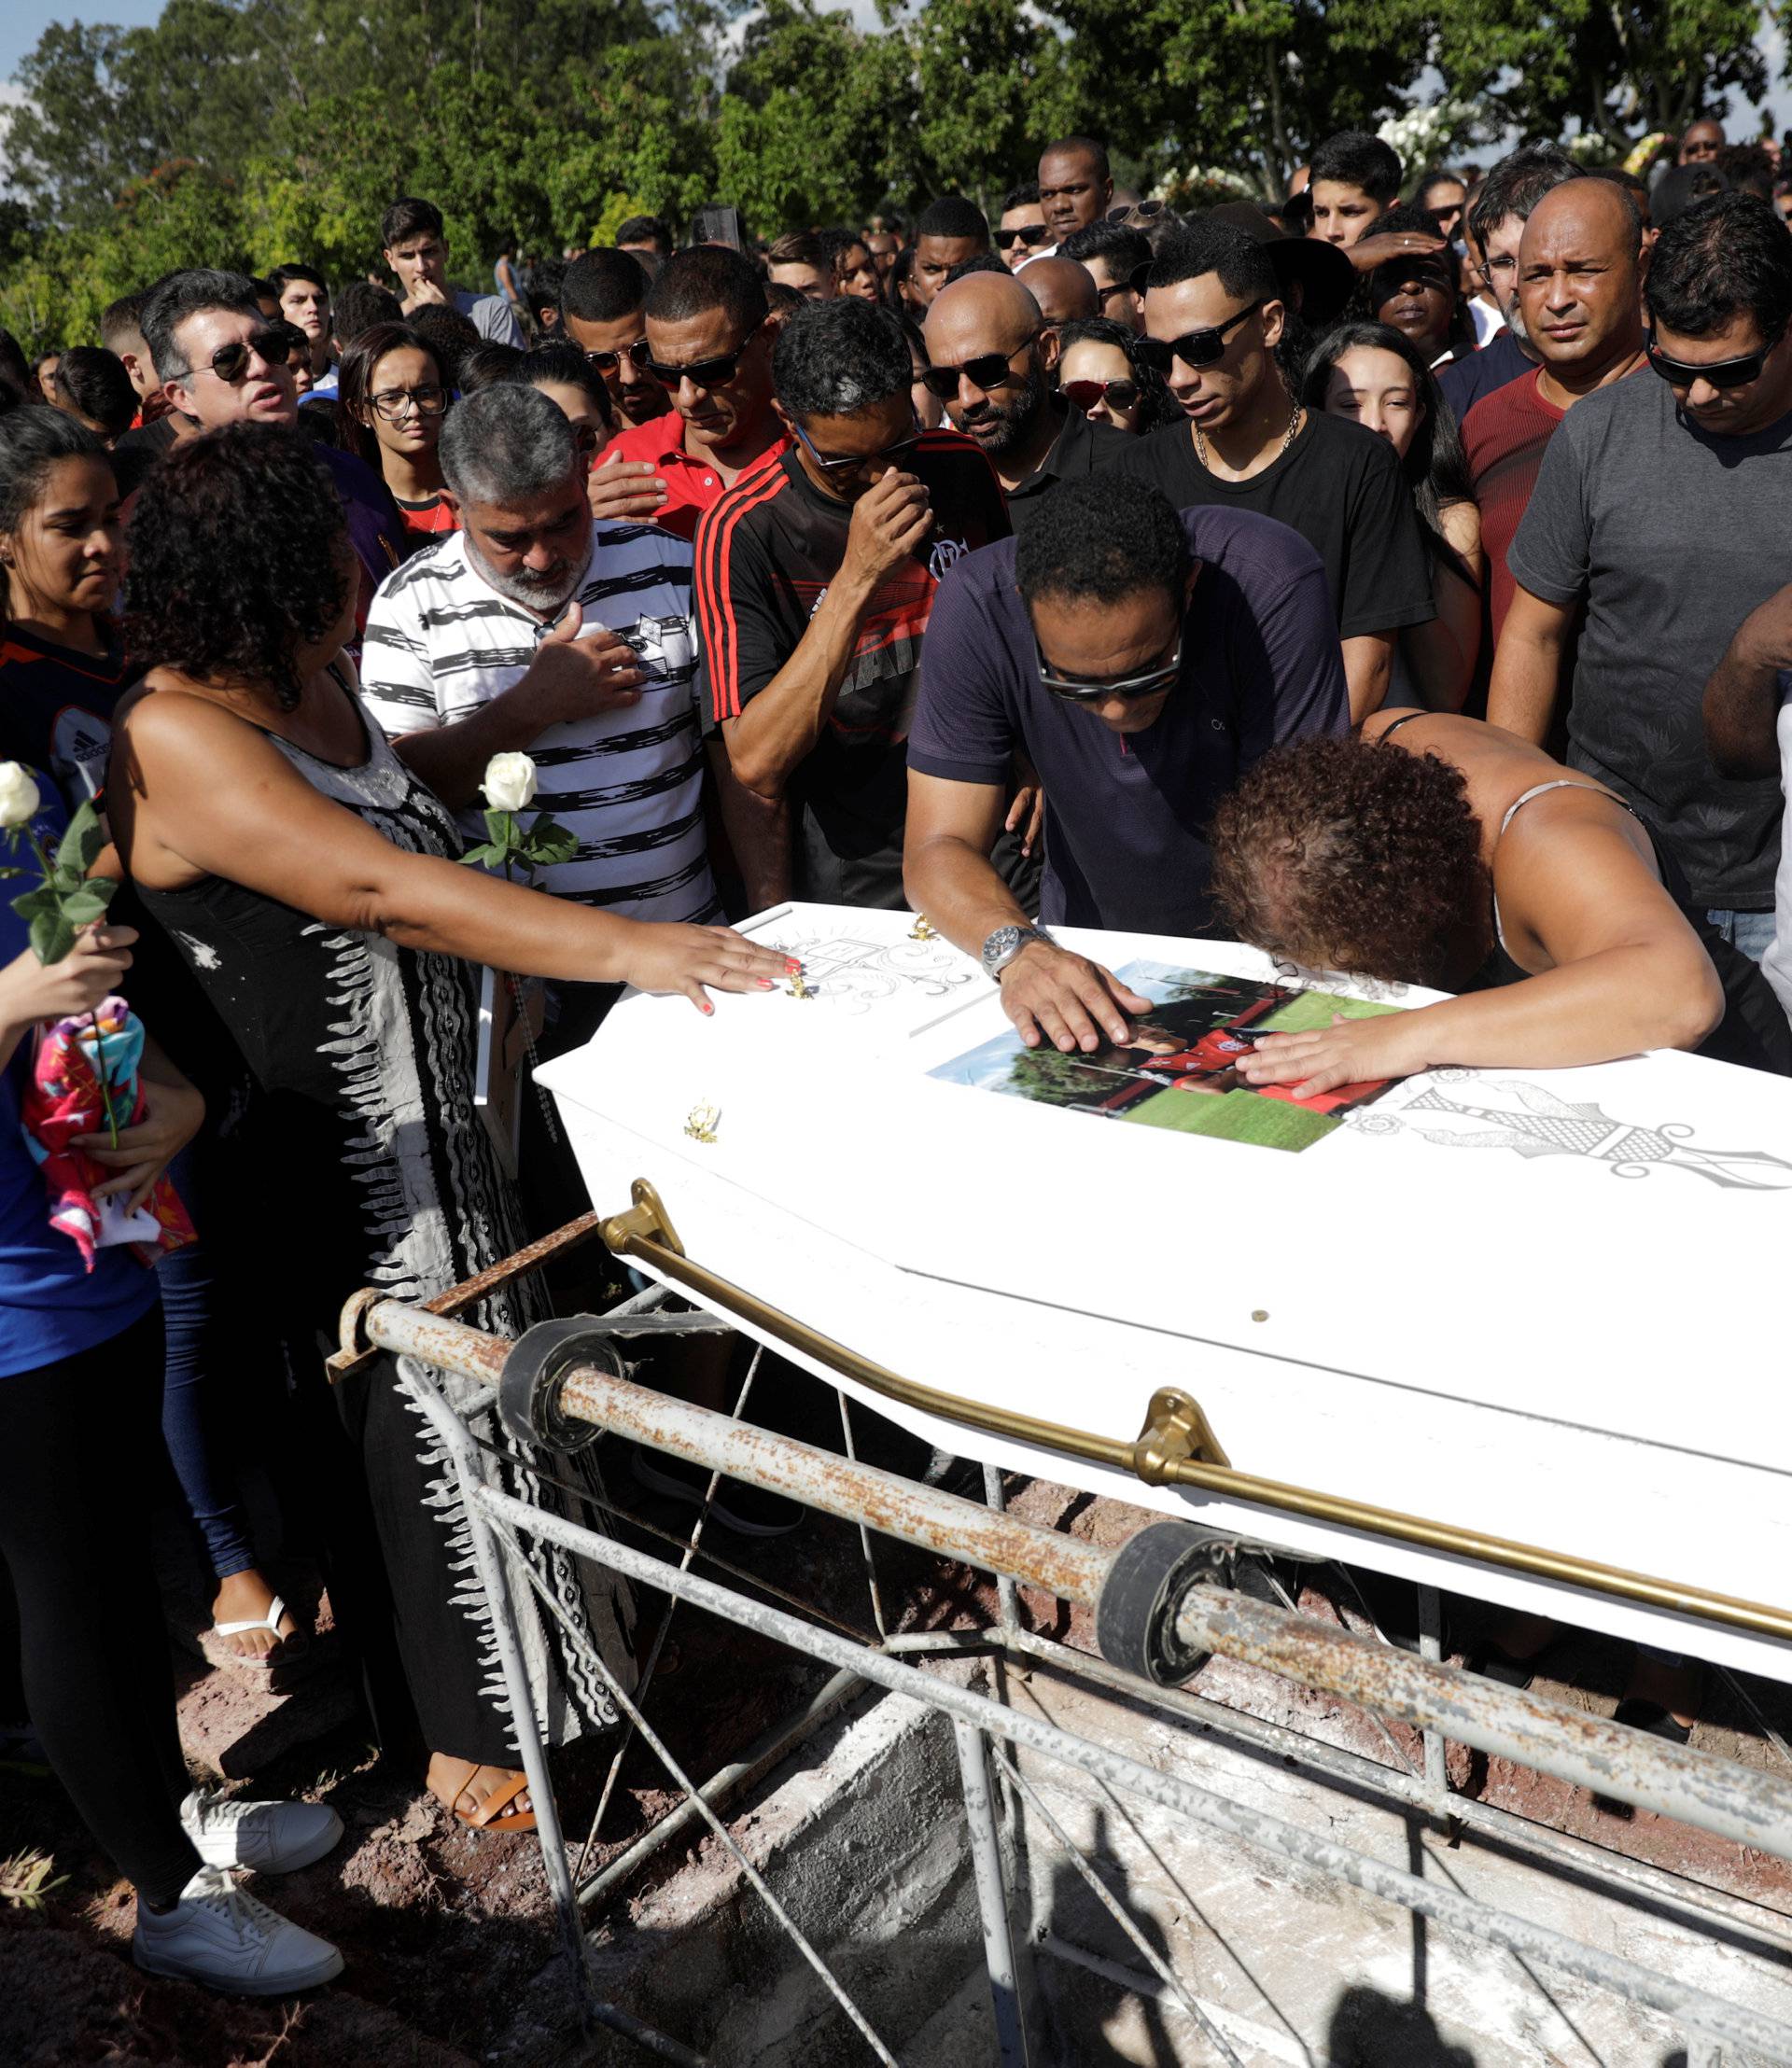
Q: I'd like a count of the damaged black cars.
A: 0